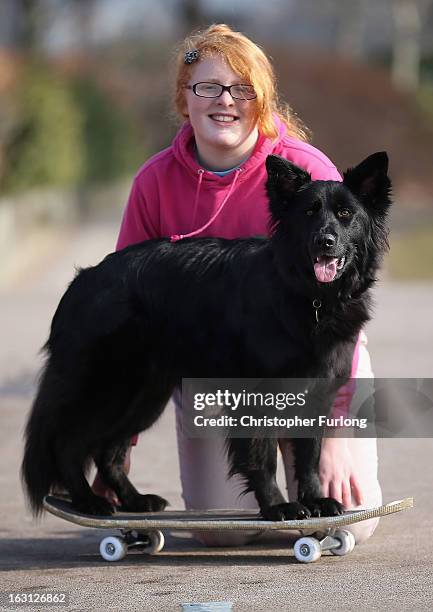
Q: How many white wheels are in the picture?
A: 4